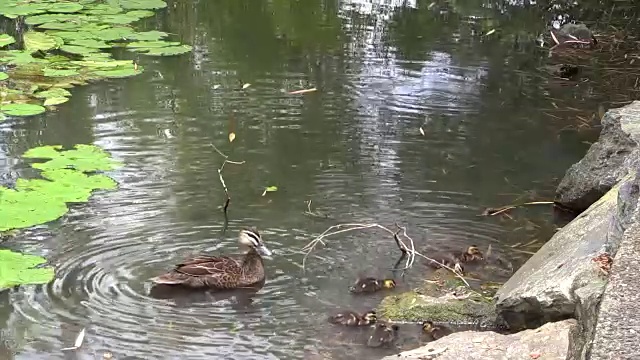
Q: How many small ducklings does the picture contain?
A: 6